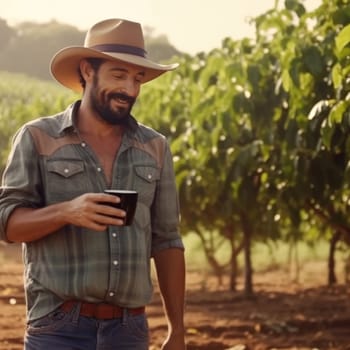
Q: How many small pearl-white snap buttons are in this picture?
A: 7